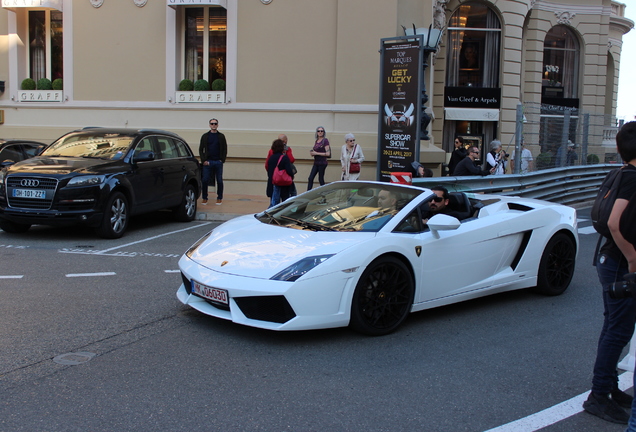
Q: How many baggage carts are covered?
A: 0